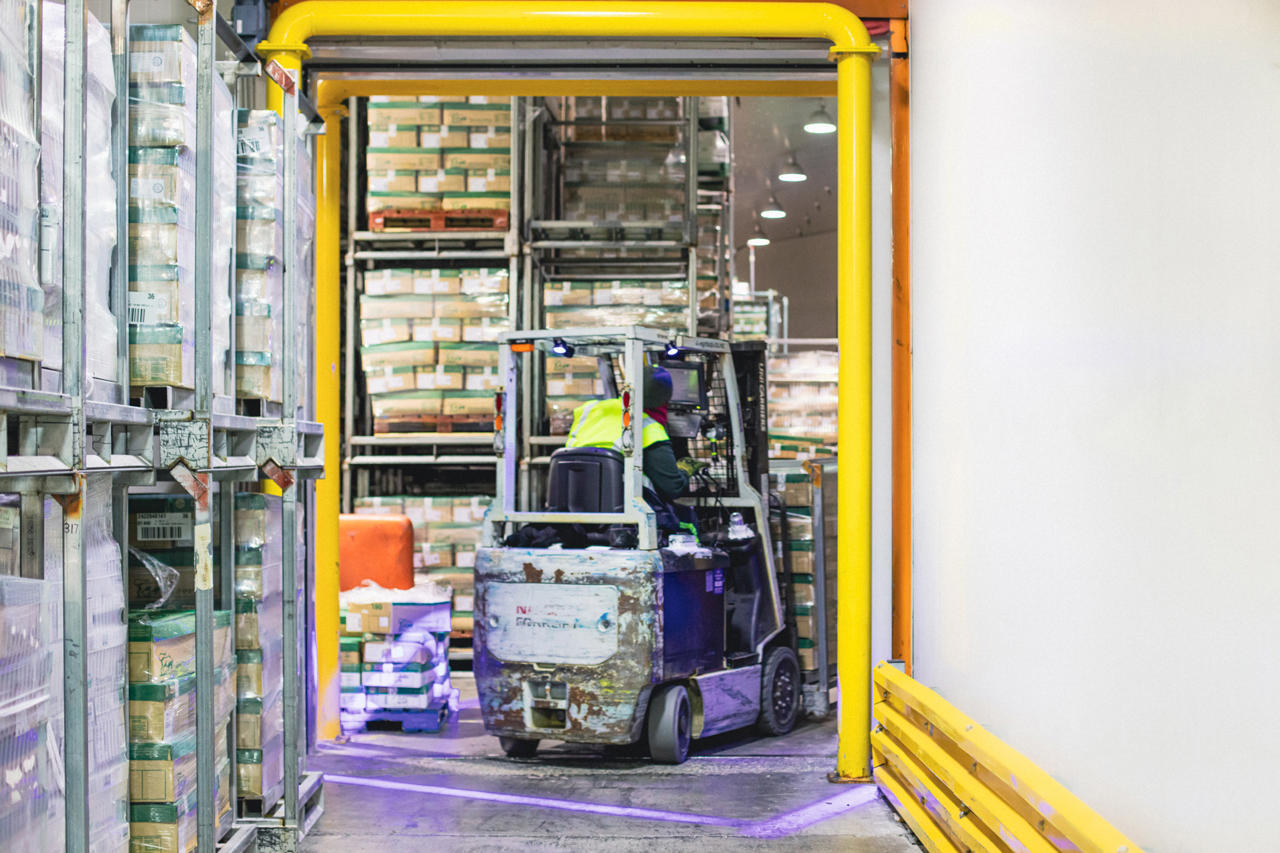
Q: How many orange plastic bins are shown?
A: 1